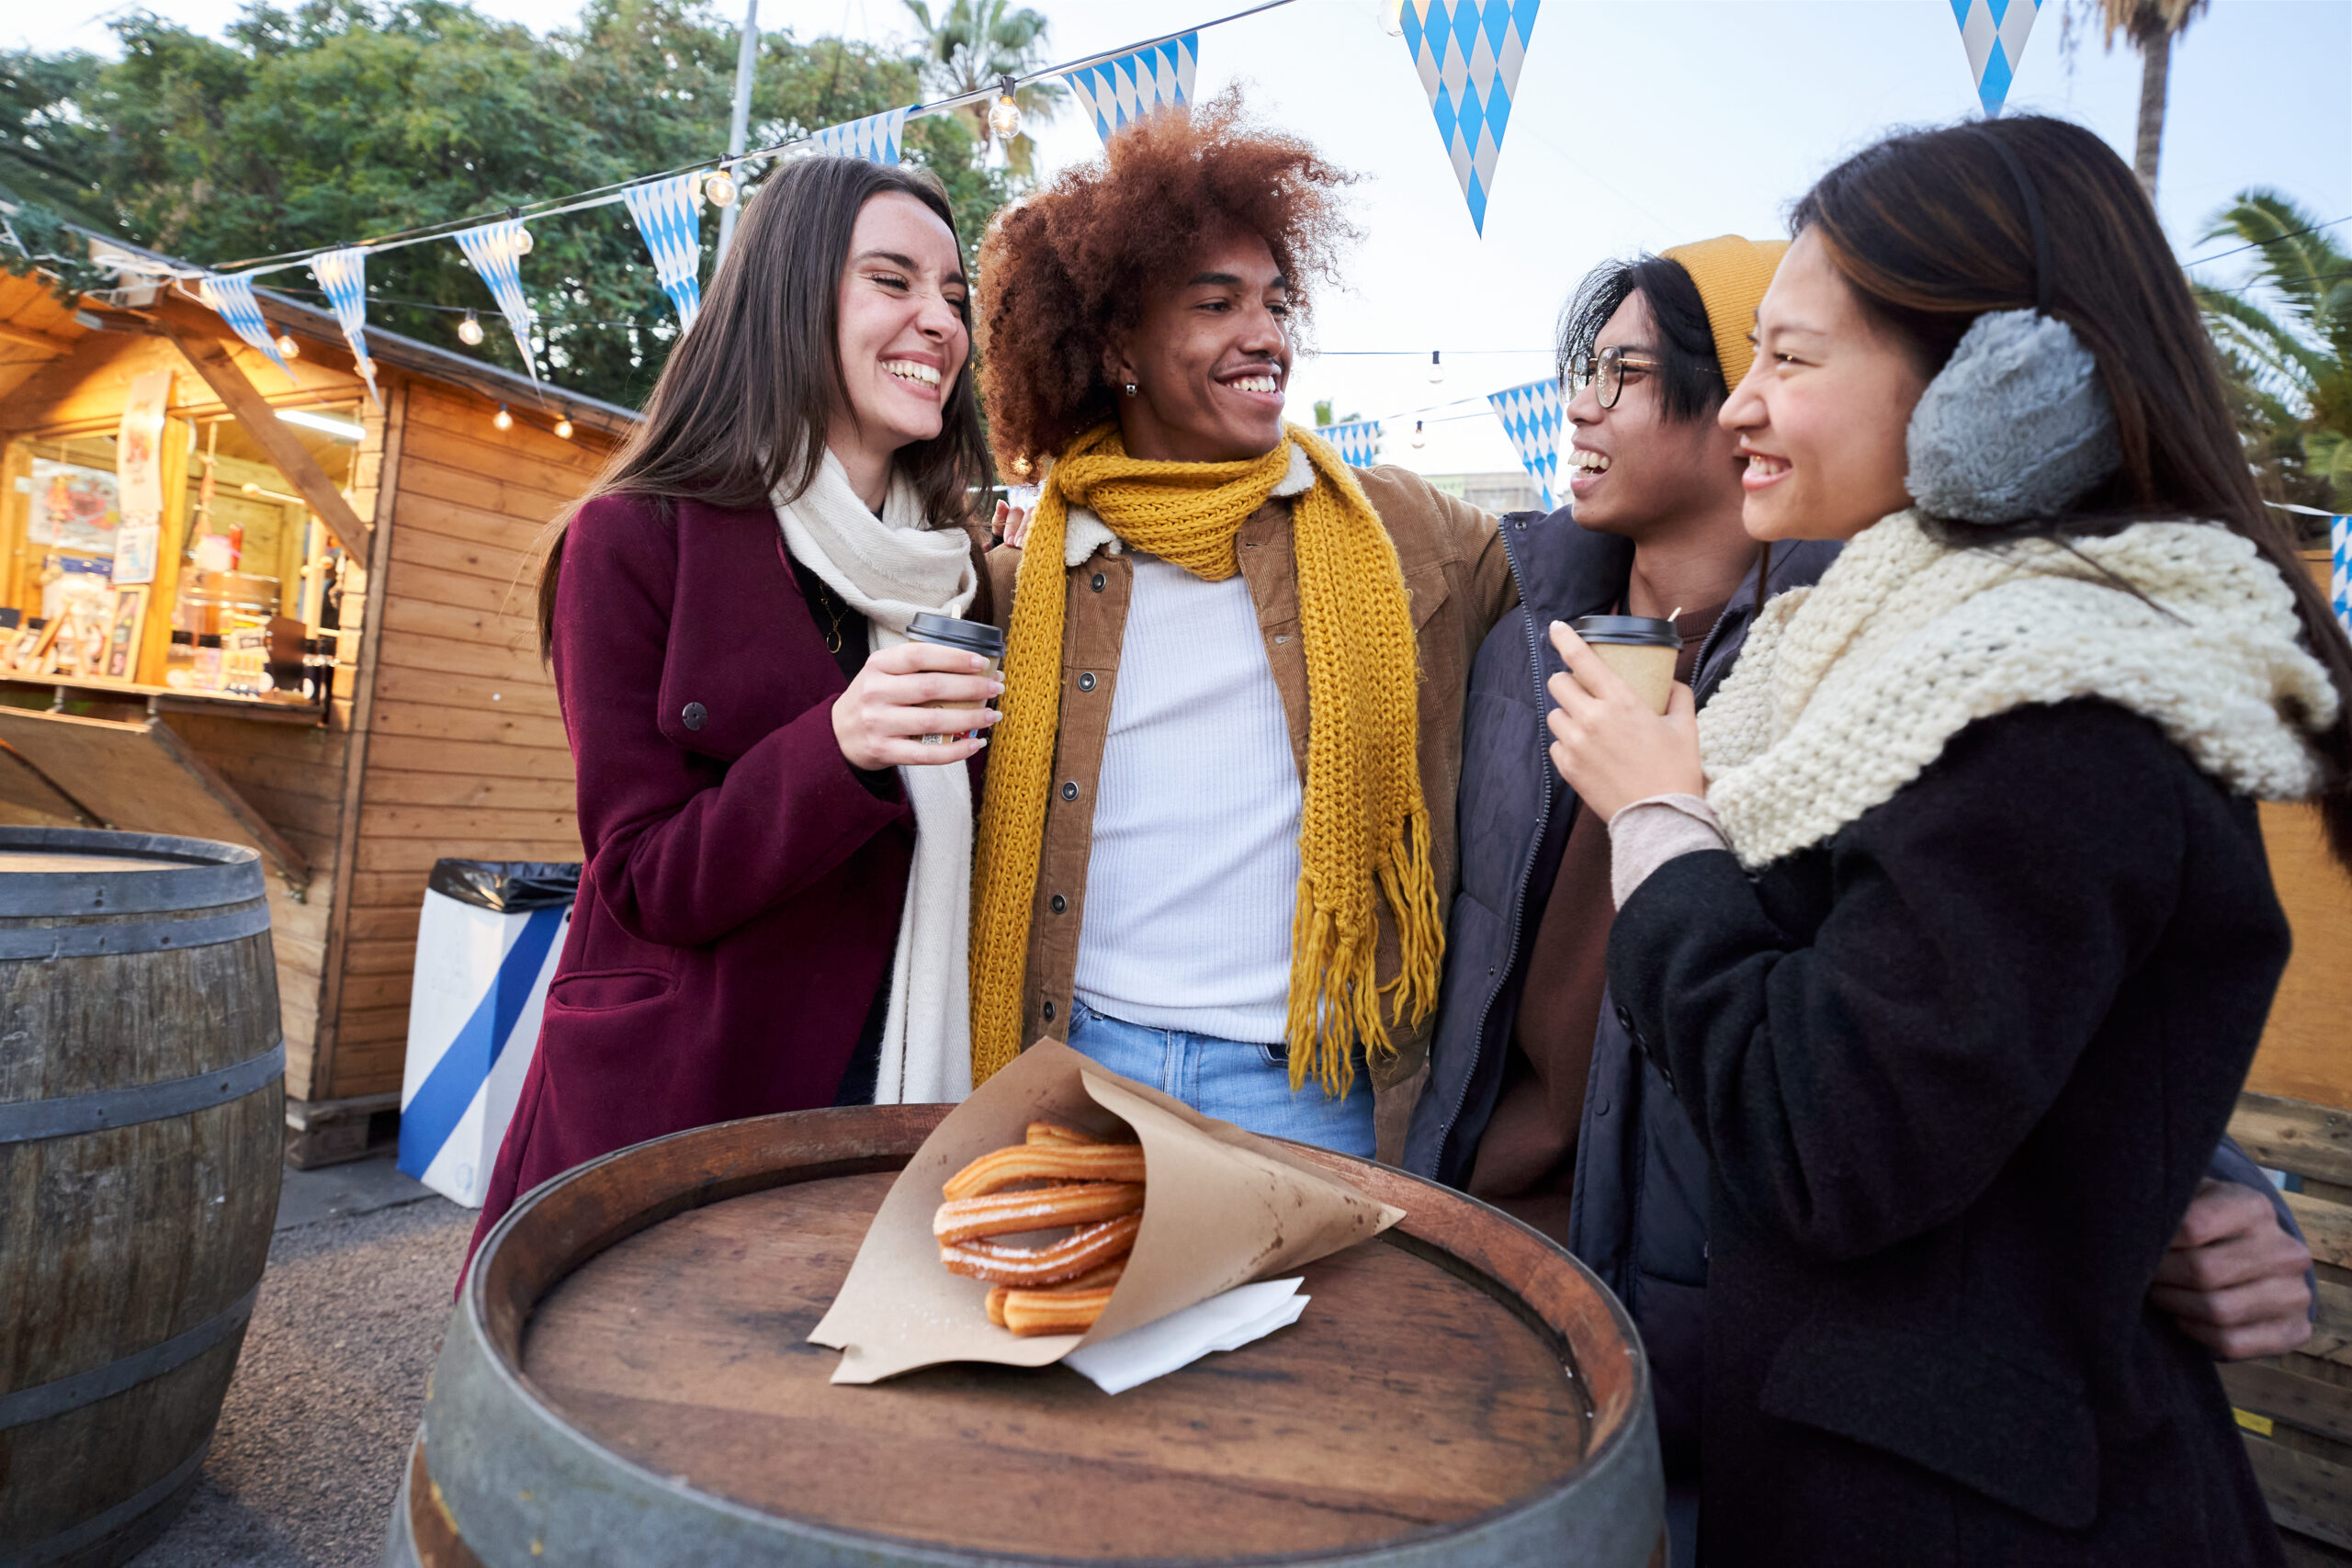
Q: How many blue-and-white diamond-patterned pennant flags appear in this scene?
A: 11